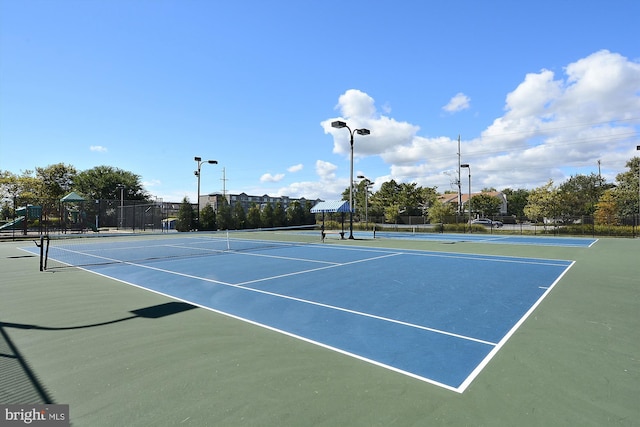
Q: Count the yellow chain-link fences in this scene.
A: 0